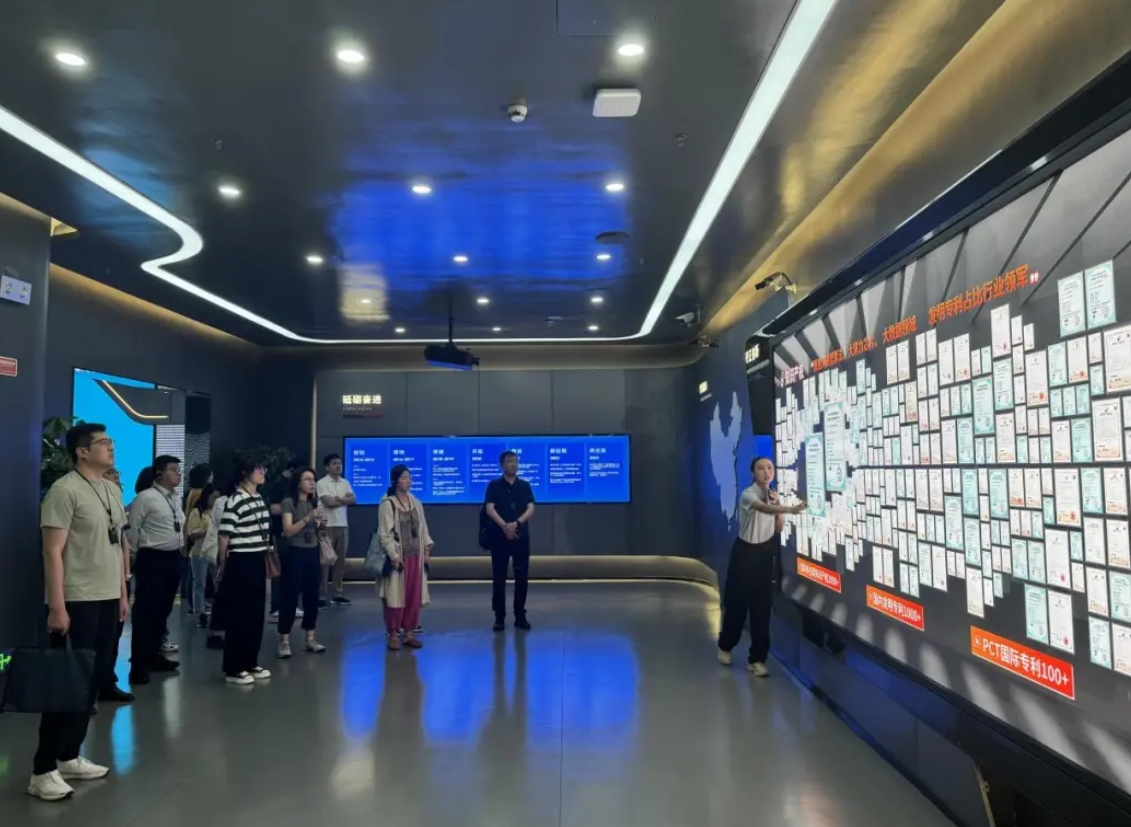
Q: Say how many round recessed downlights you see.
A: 15